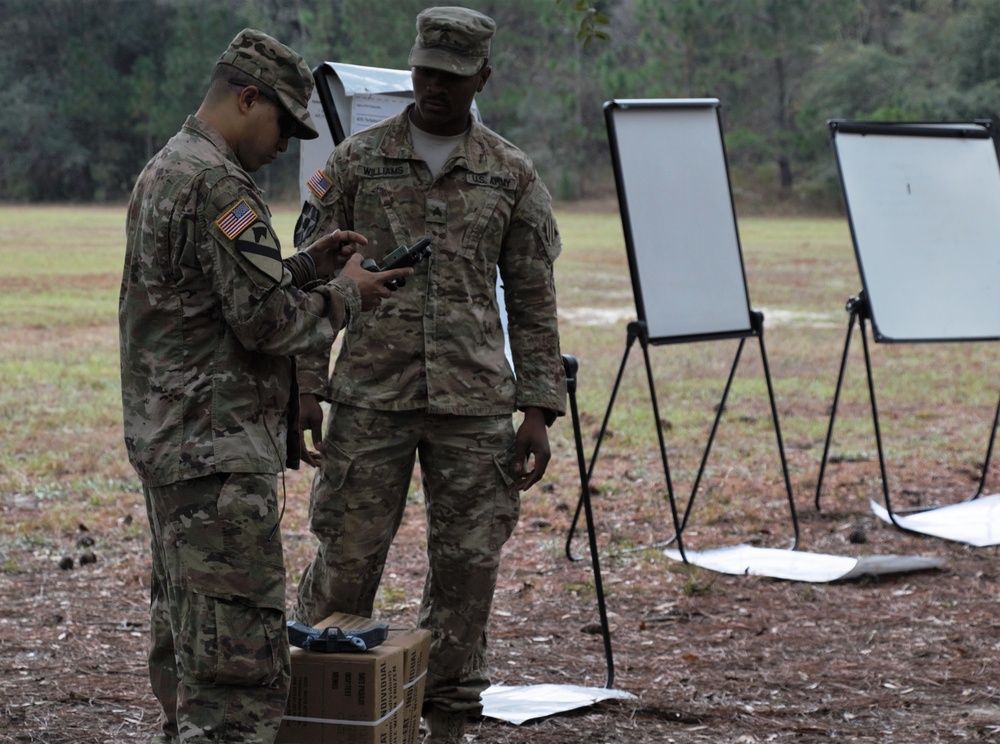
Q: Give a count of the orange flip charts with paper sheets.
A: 0